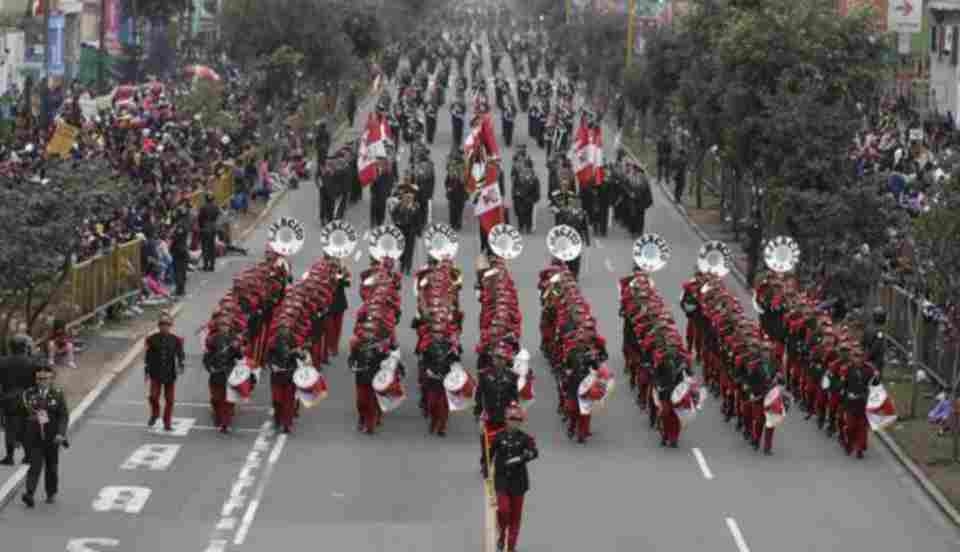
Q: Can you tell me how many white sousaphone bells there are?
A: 9